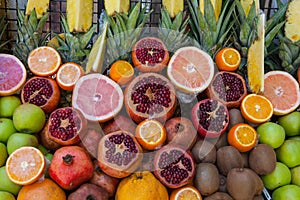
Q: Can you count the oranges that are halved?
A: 9